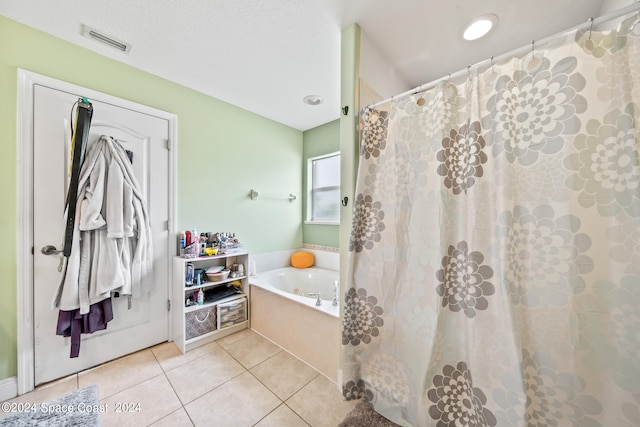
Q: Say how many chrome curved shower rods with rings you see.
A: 1